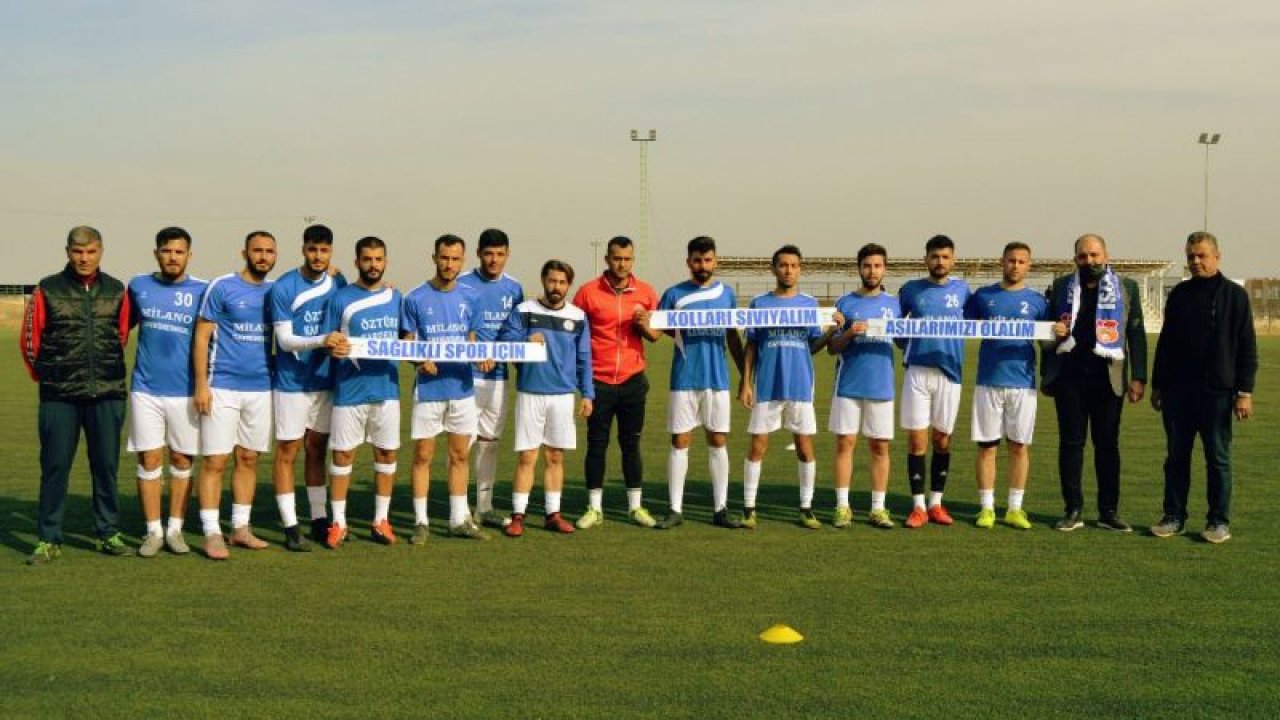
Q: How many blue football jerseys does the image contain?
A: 12